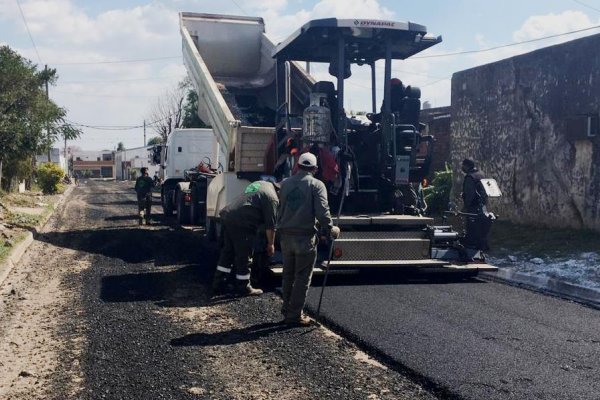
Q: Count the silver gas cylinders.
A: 1